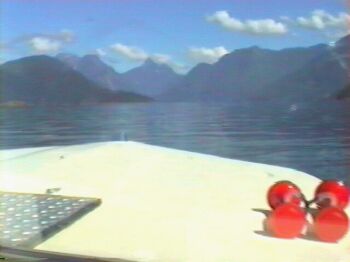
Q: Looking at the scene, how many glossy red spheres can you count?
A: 4